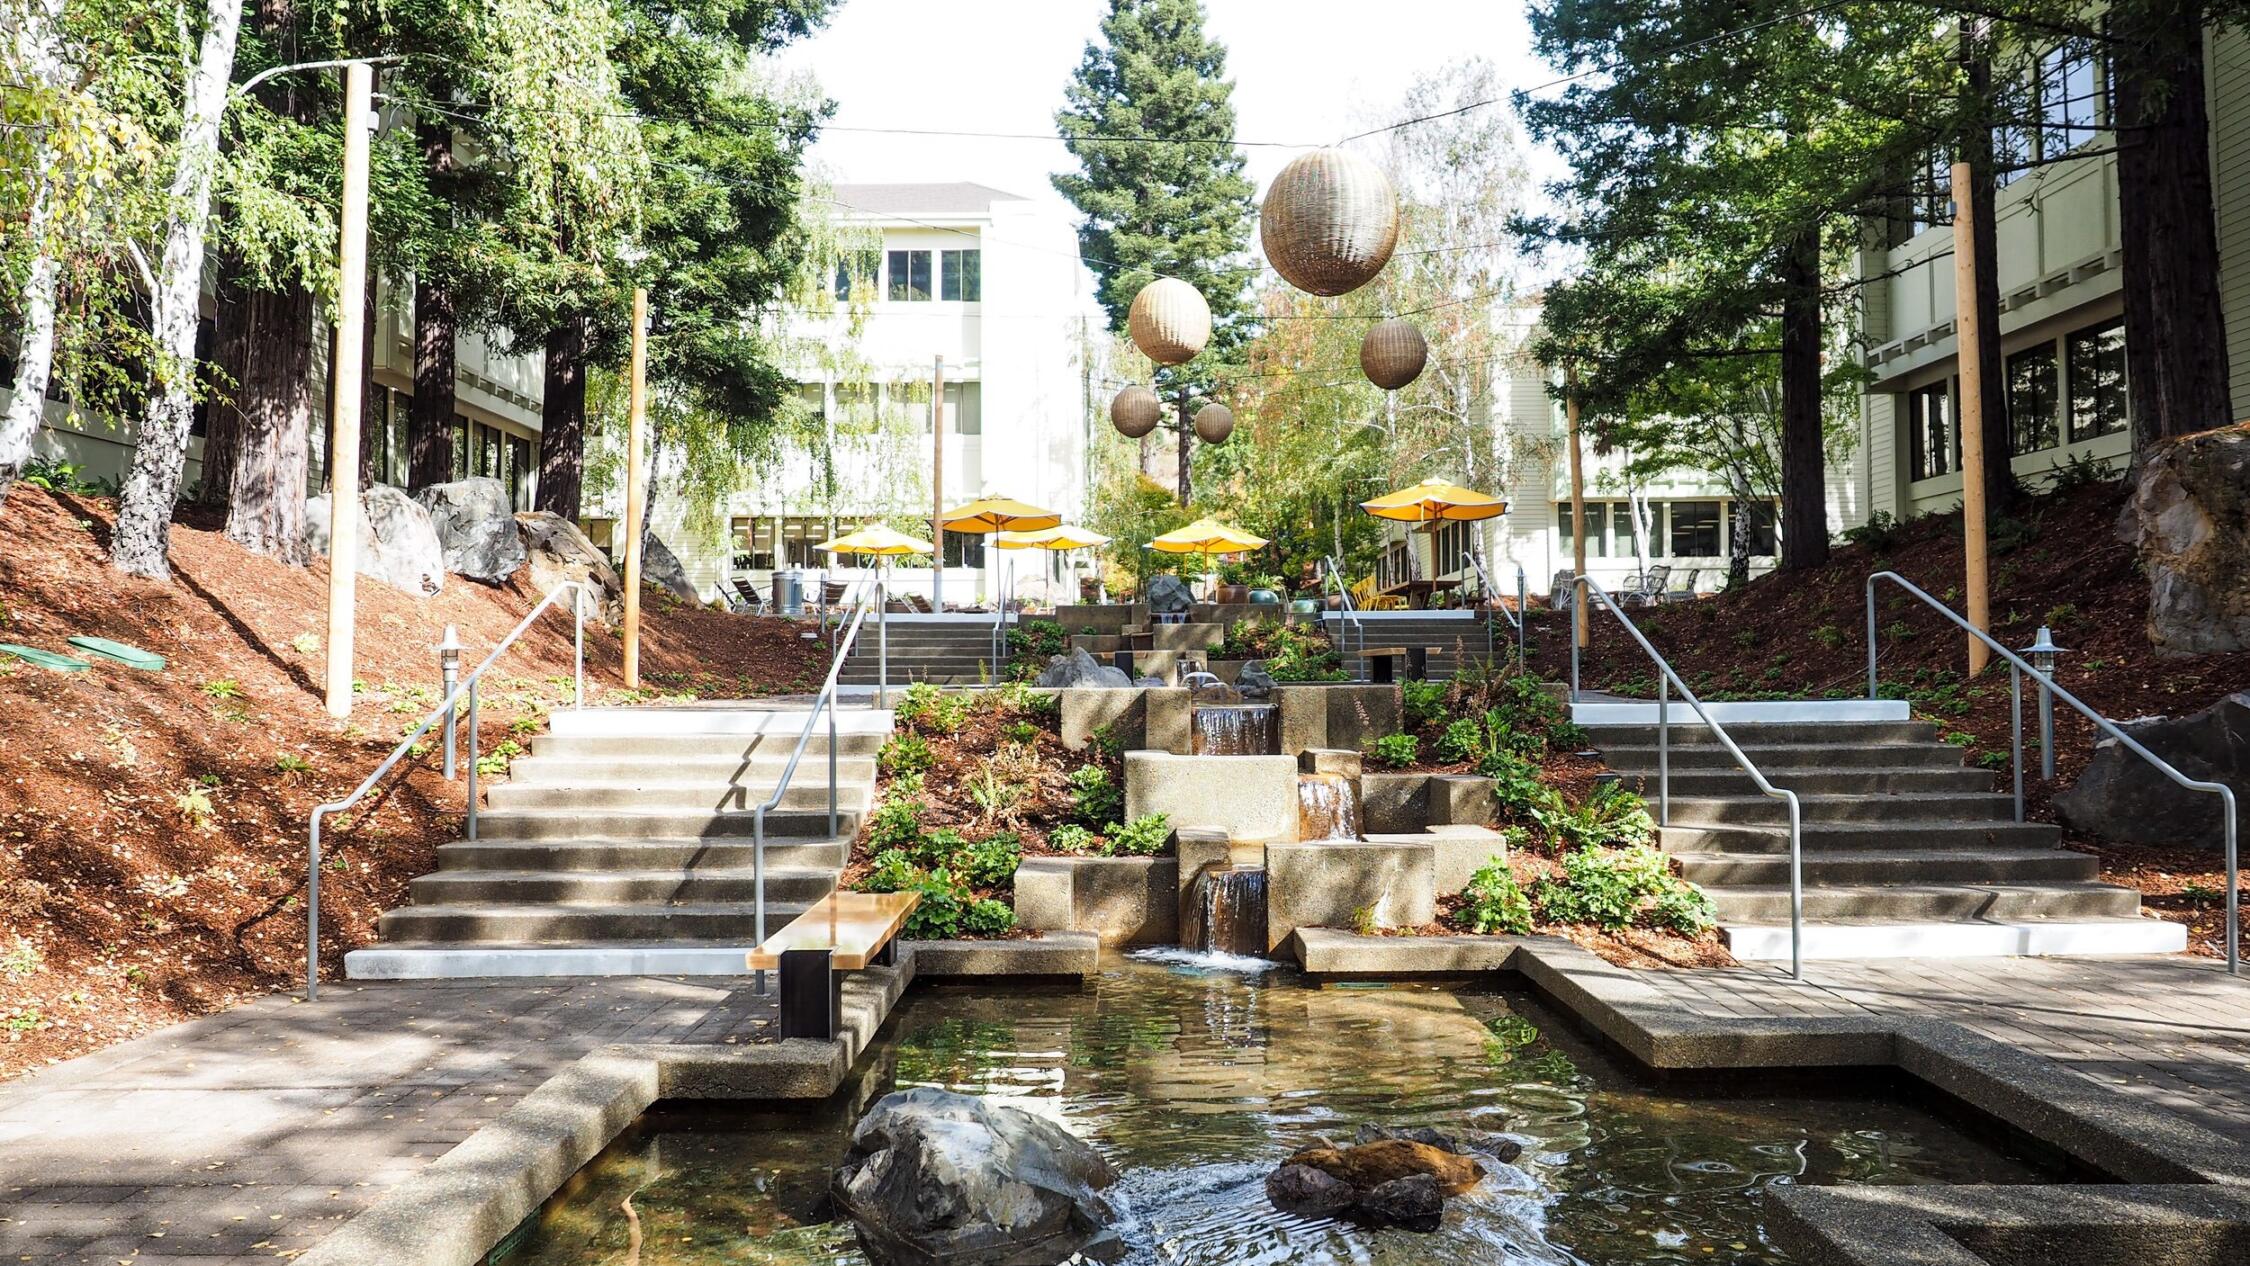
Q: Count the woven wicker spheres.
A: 5